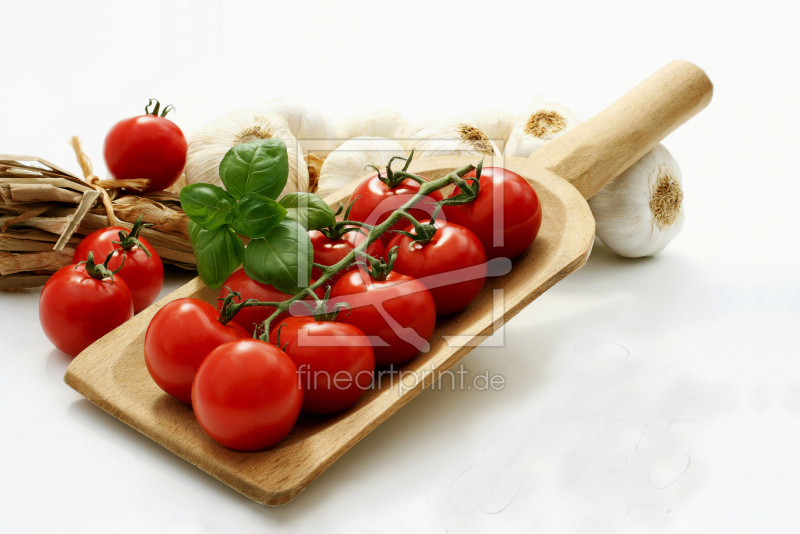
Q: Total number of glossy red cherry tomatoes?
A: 12